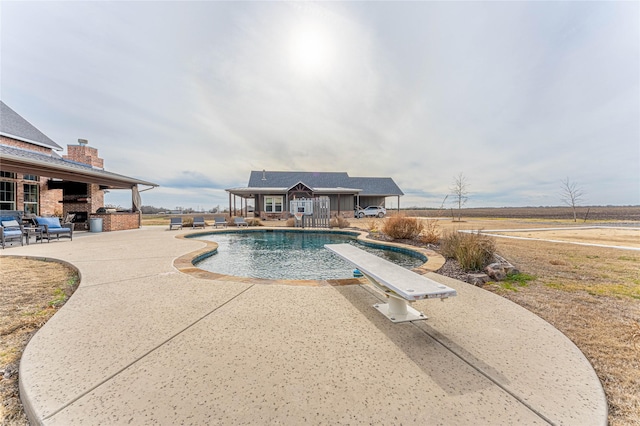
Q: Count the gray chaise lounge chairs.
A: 4